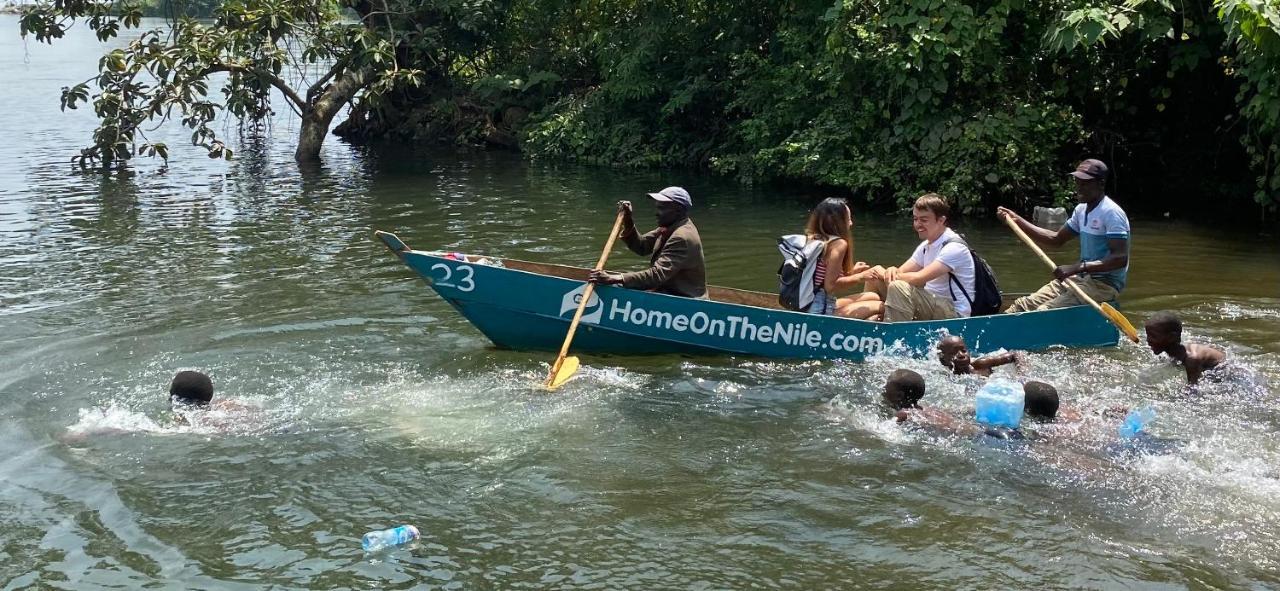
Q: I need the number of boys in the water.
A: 5